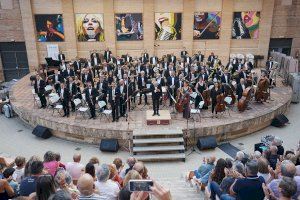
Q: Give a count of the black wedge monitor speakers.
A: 4